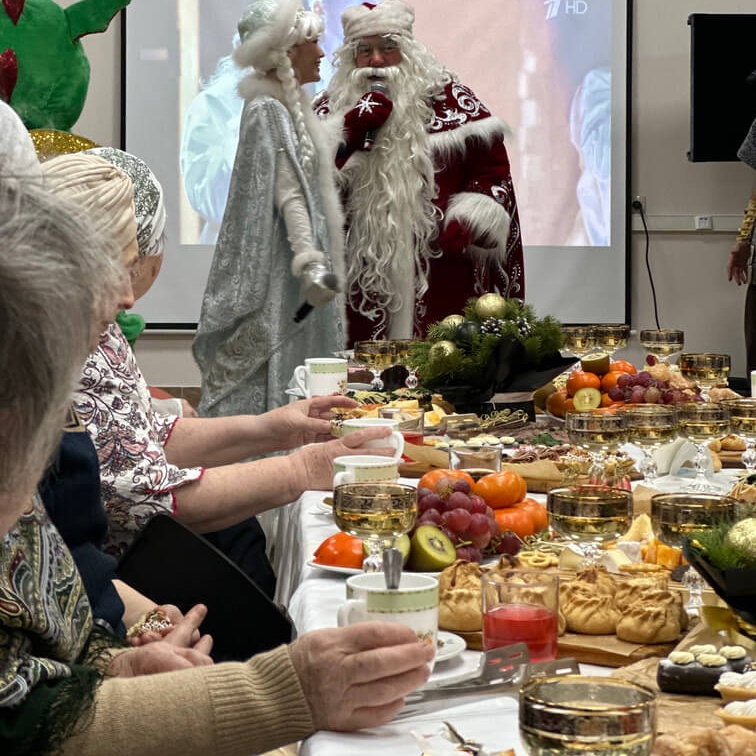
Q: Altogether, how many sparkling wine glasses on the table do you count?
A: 14